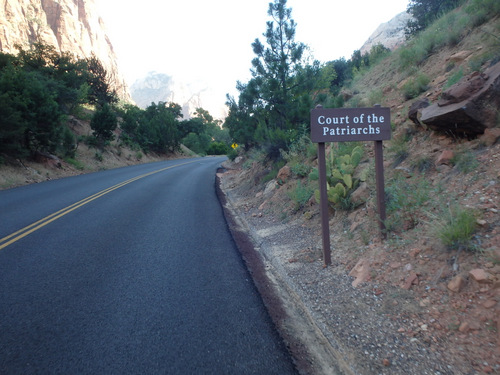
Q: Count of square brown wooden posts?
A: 2